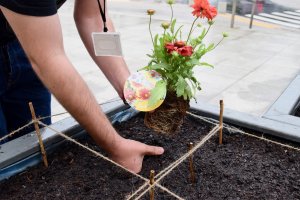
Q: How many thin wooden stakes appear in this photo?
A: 4